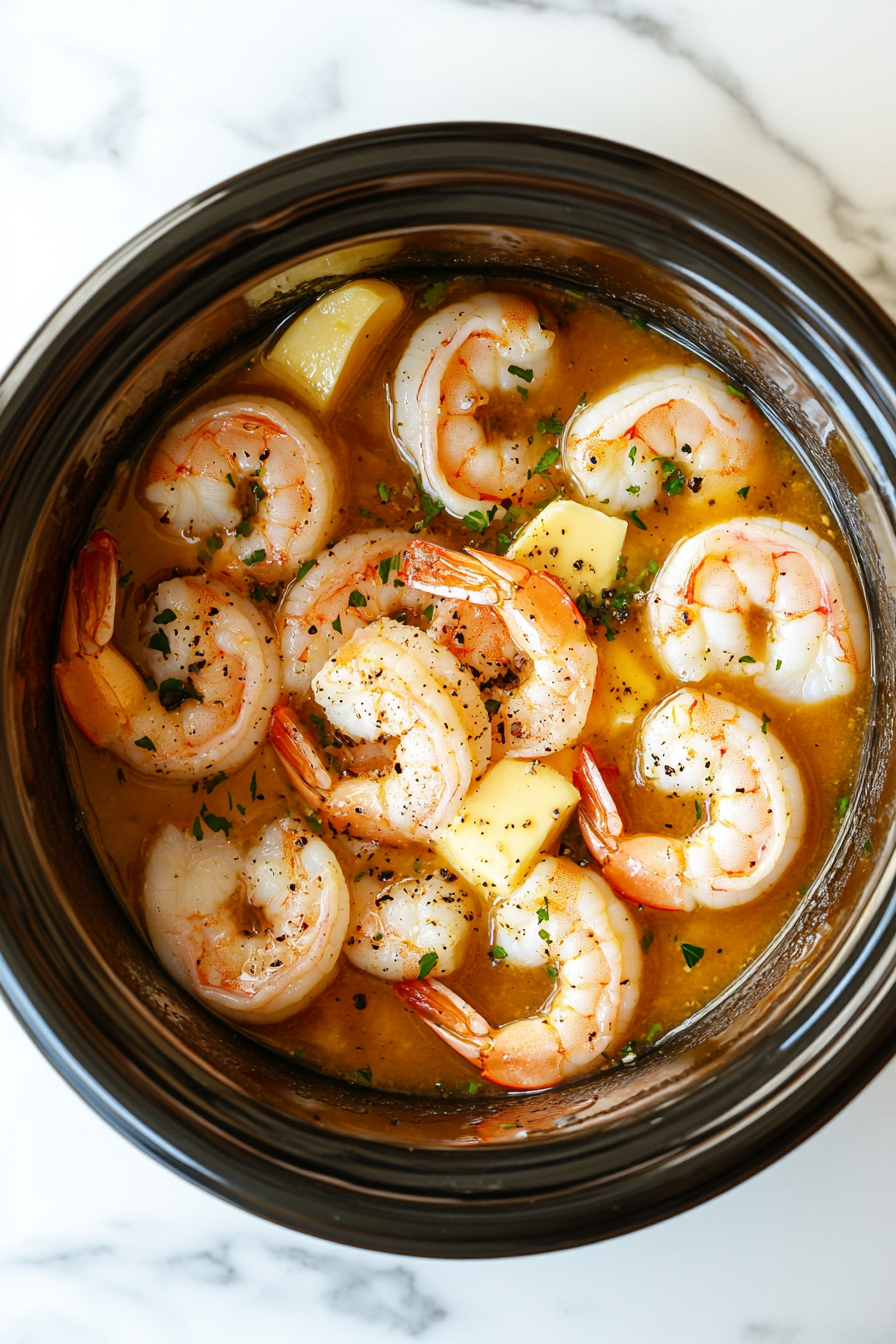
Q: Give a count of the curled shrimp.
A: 12